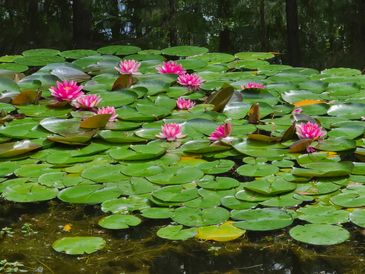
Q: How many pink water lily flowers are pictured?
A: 11